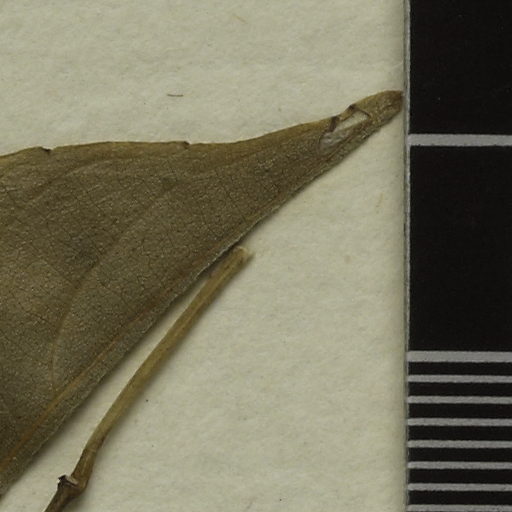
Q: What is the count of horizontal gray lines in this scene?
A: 9